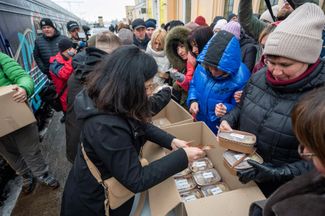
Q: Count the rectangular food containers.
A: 8